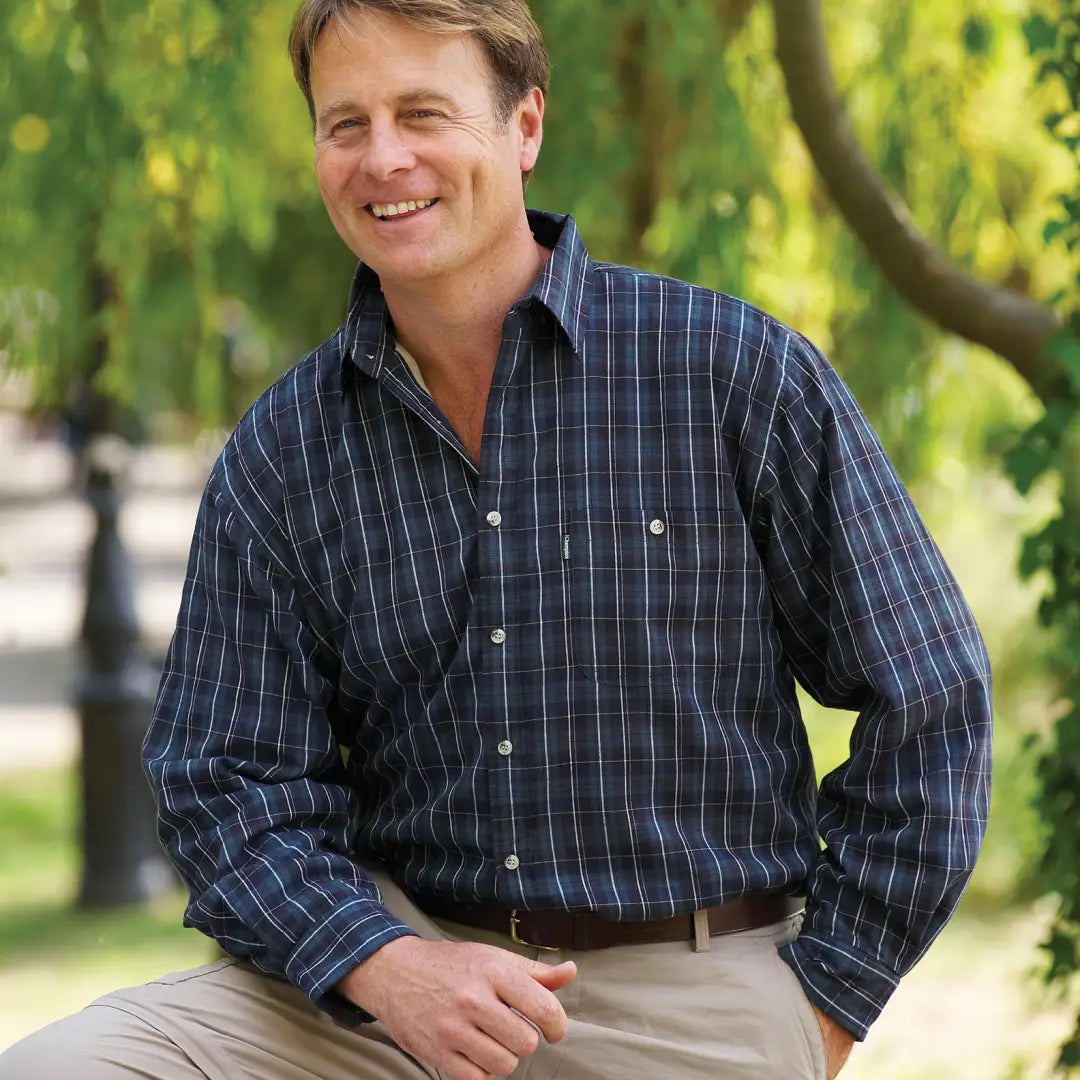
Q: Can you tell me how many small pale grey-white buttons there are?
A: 5